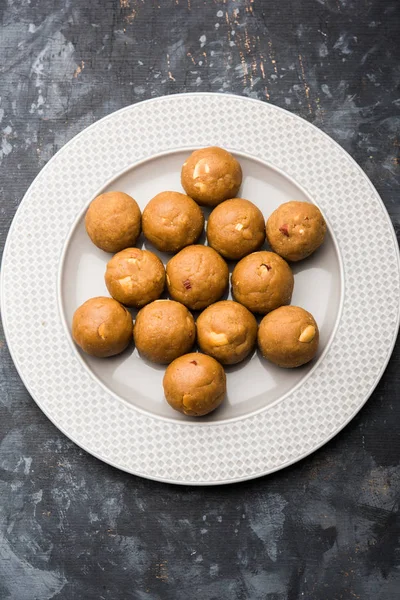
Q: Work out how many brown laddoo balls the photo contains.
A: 13